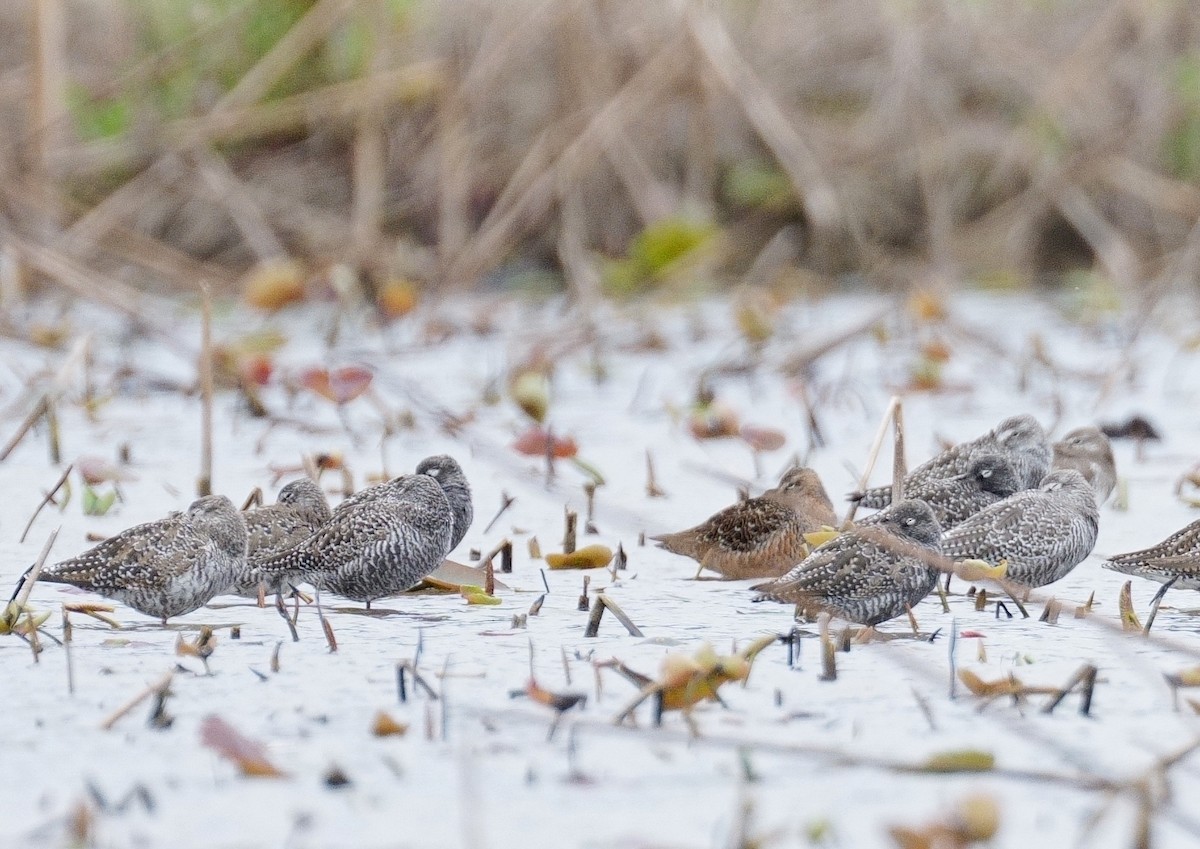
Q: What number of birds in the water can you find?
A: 11